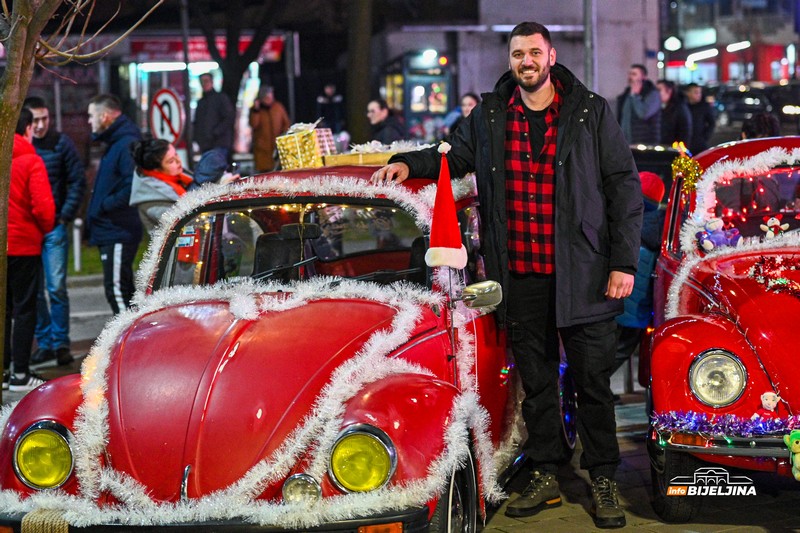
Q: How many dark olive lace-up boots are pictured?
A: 2